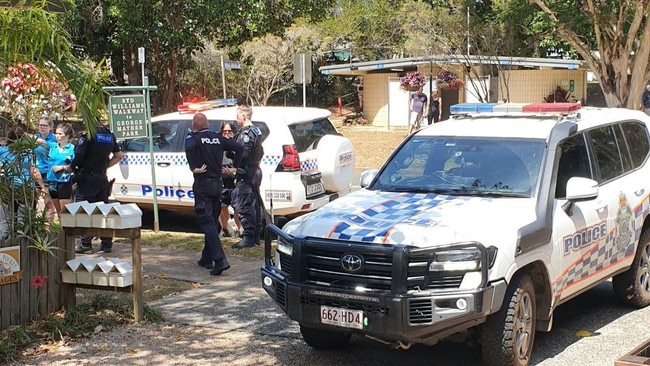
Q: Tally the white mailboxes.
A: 8